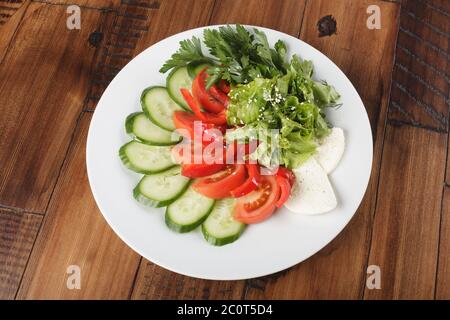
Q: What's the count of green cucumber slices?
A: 8